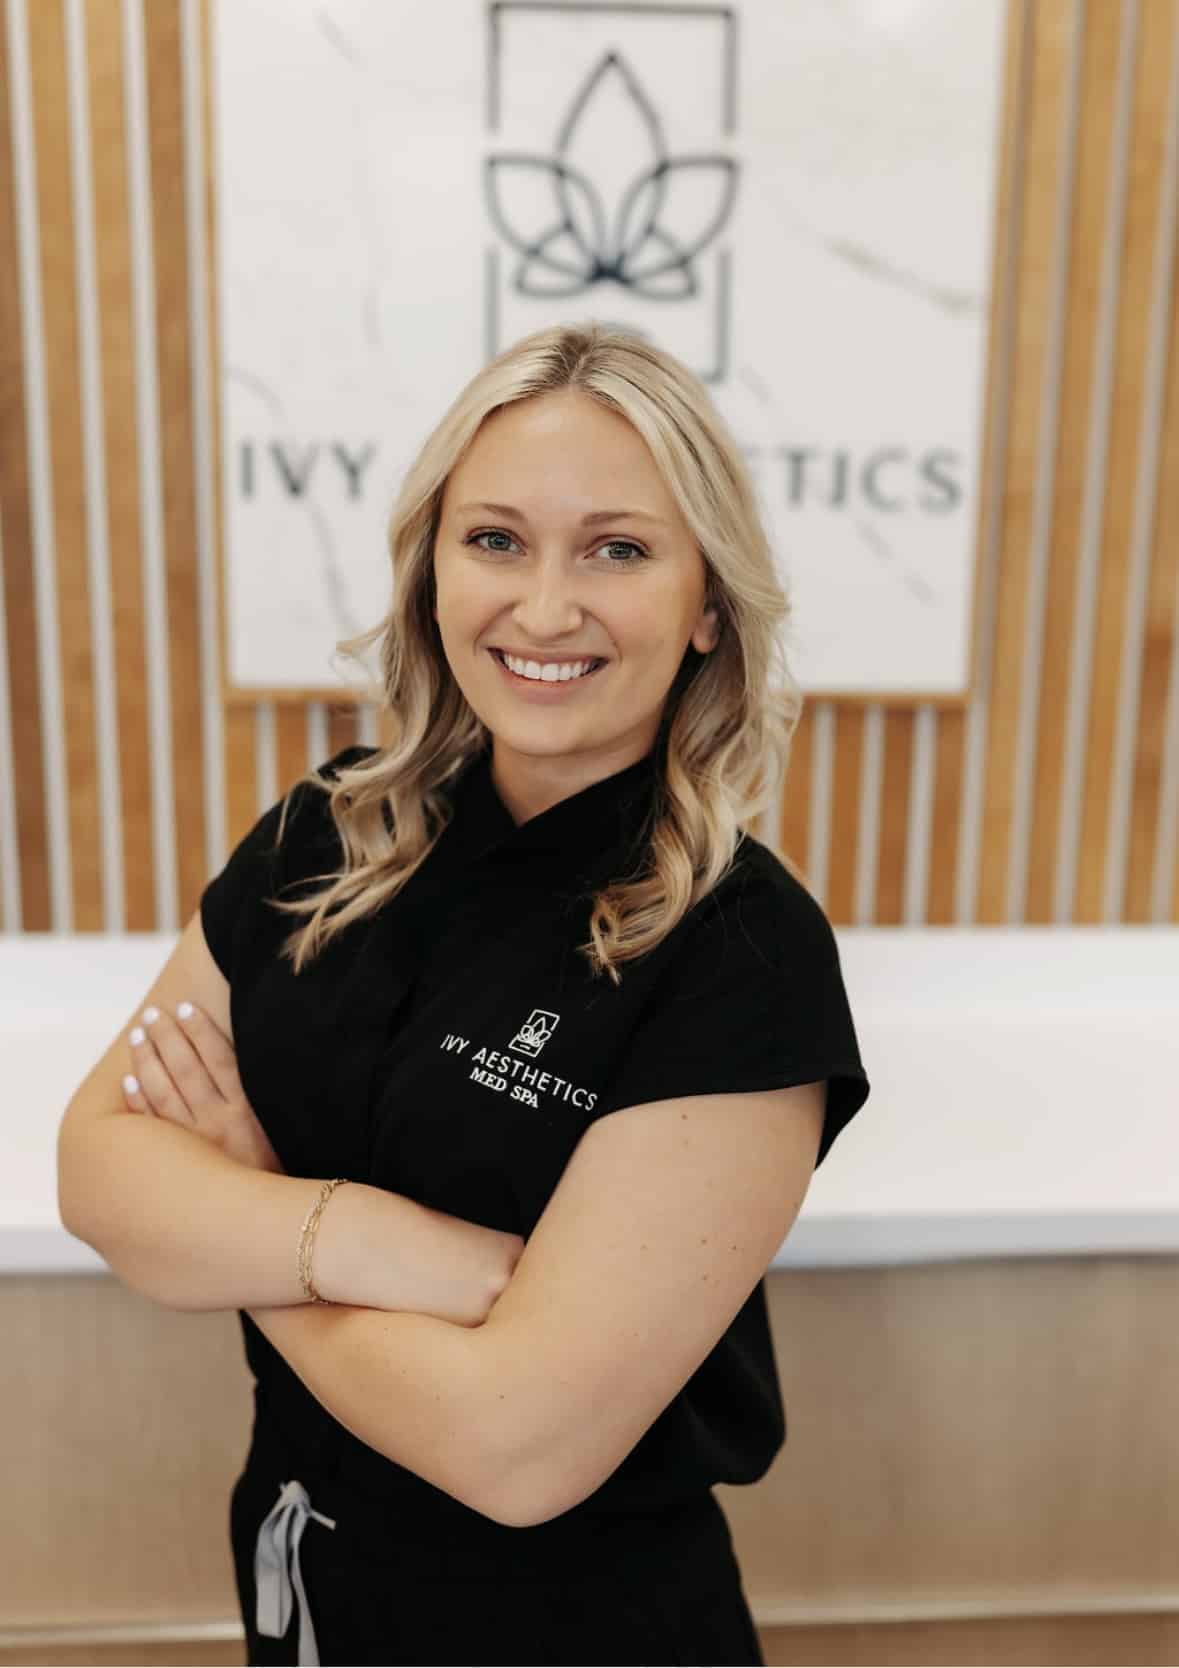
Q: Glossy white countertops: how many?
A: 1